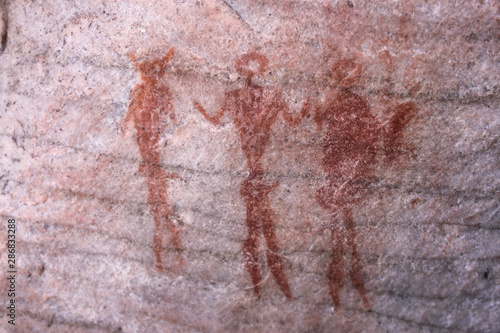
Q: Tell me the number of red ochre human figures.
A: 3